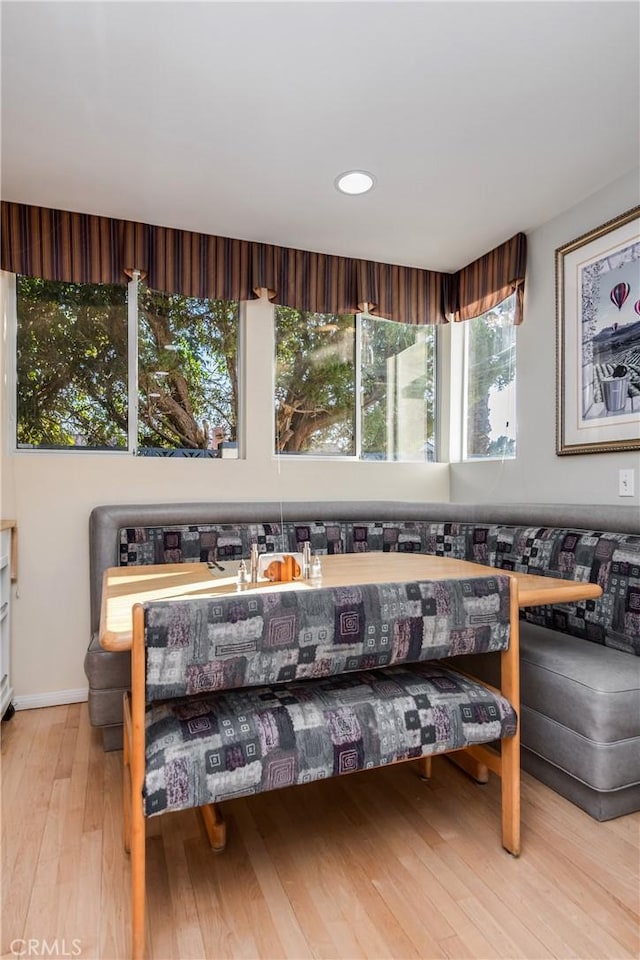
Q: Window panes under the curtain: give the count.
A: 5